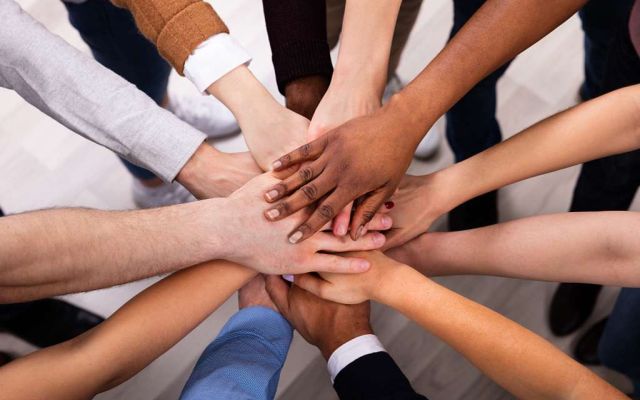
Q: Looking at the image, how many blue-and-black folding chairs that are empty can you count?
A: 0